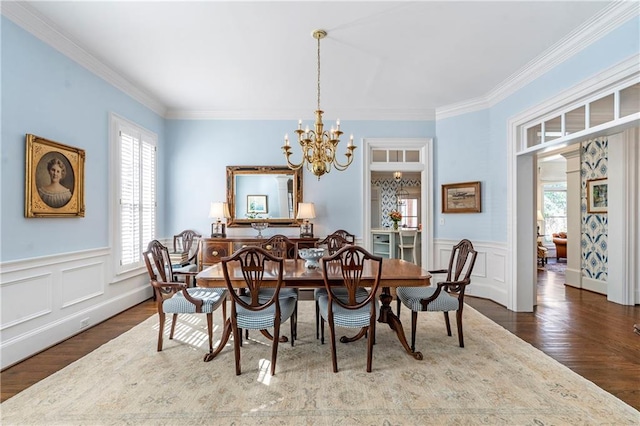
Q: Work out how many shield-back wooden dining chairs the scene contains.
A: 8